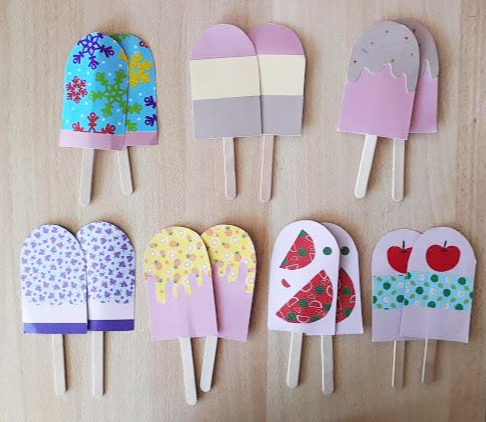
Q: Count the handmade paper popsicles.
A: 14